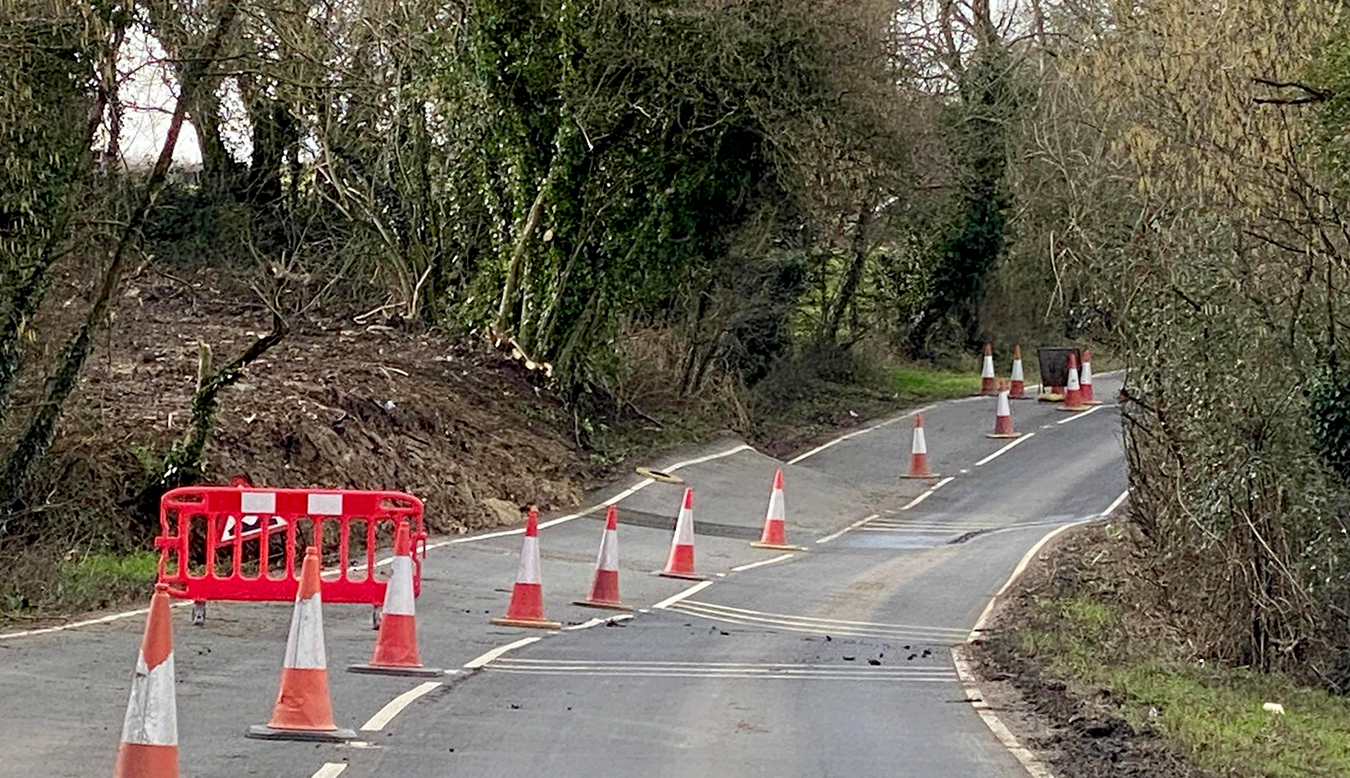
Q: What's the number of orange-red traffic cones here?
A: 13